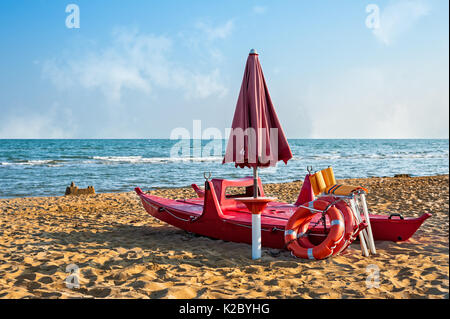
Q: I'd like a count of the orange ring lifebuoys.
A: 2